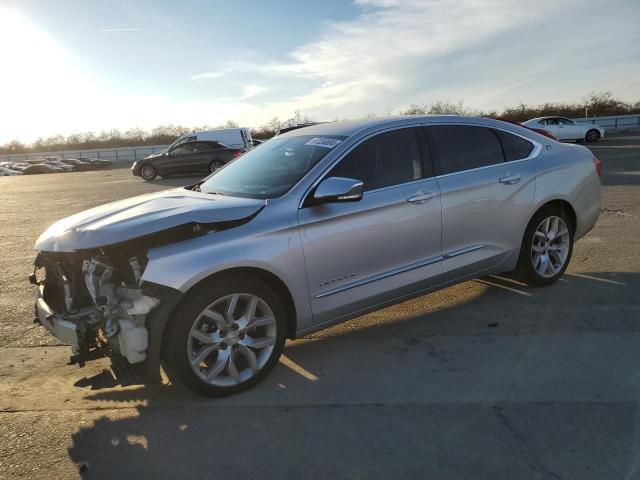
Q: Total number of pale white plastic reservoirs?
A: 1